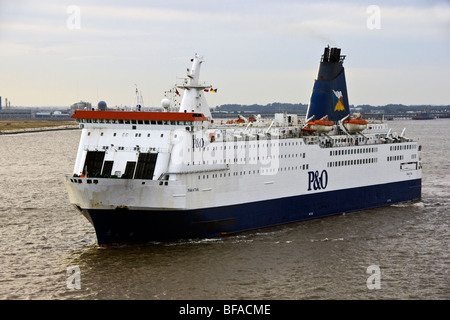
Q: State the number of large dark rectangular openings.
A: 4